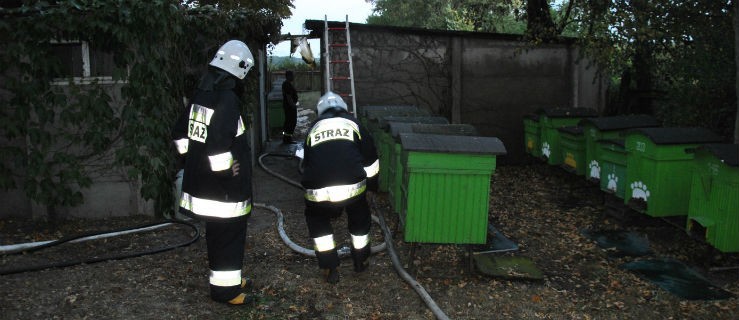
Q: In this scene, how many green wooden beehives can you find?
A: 12